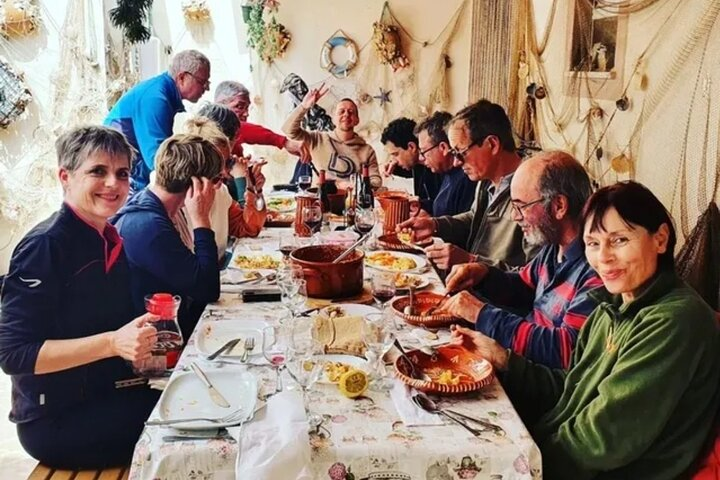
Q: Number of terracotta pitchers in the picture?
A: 2